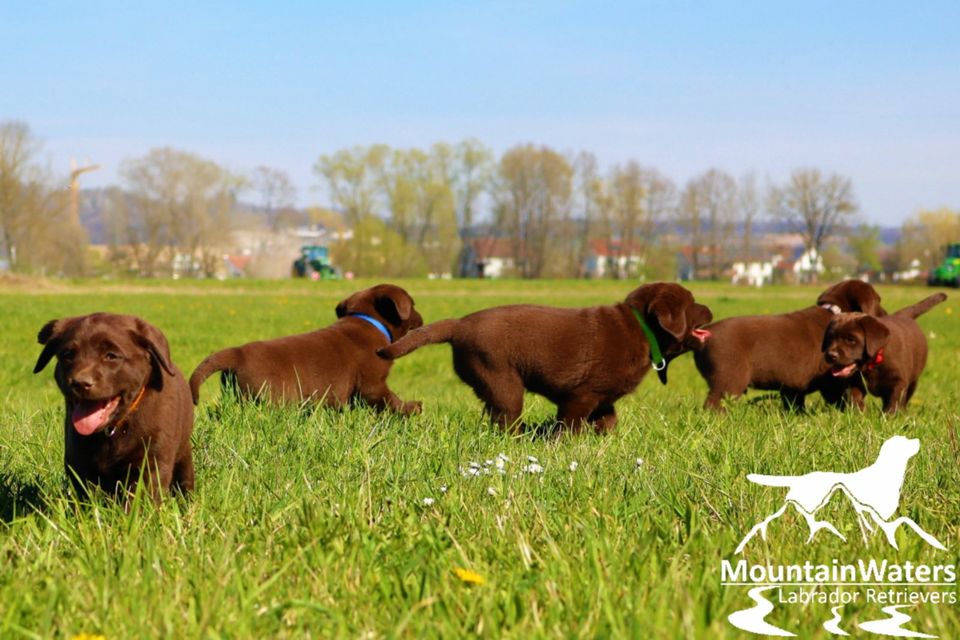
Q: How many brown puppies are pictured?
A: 5